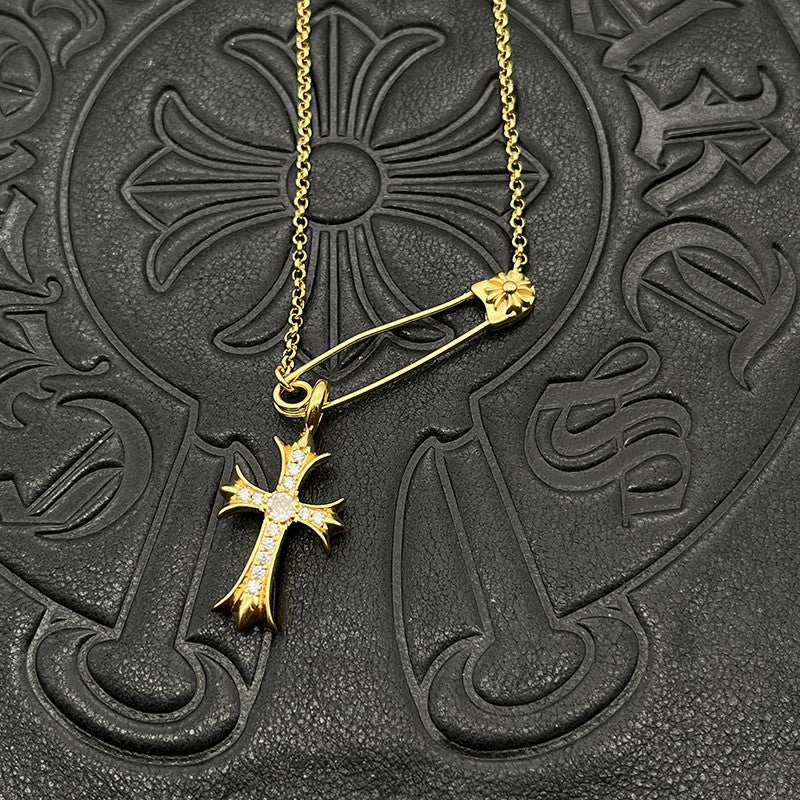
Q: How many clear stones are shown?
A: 13